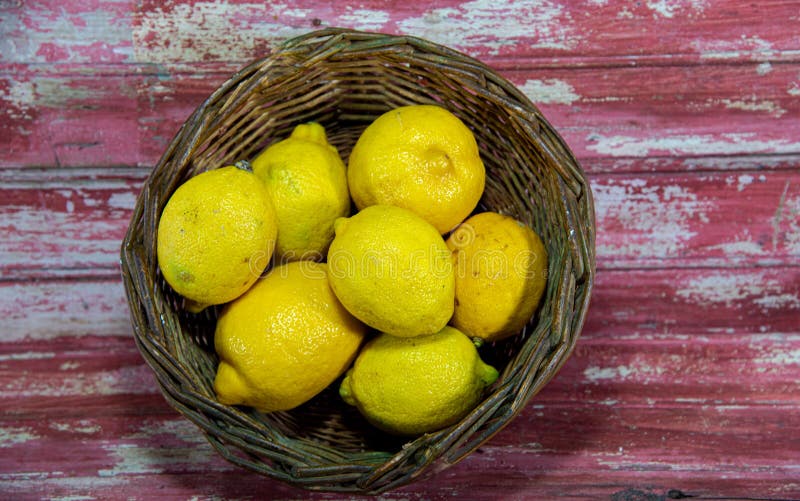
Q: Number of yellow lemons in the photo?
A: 7